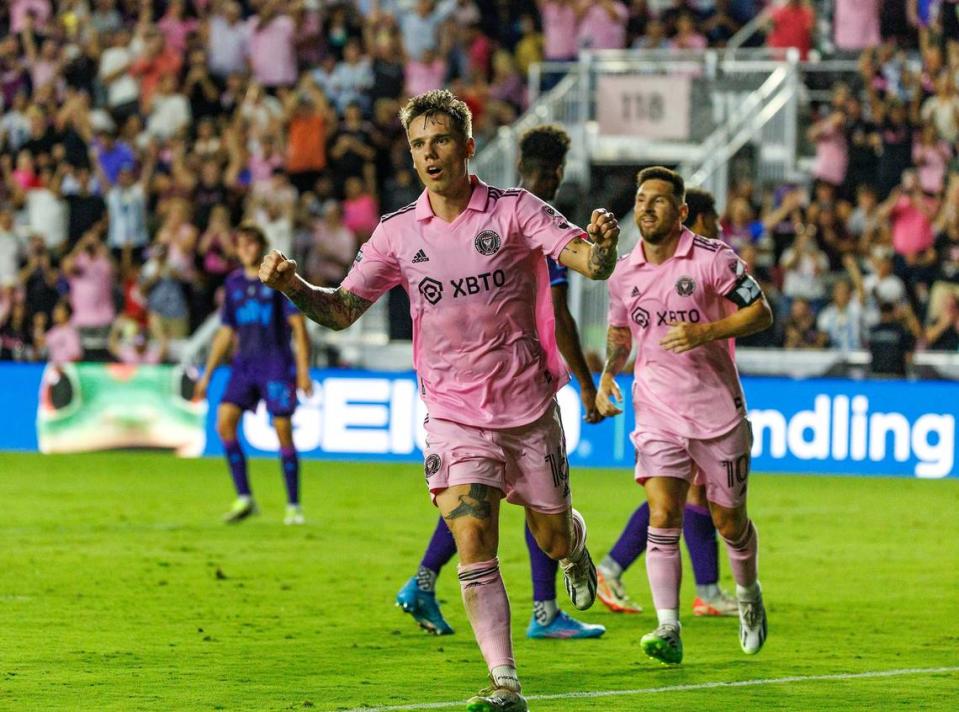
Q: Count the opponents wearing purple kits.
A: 3